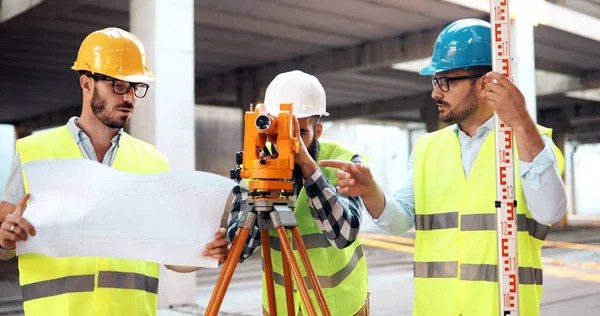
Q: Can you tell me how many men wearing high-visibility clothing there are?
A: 3